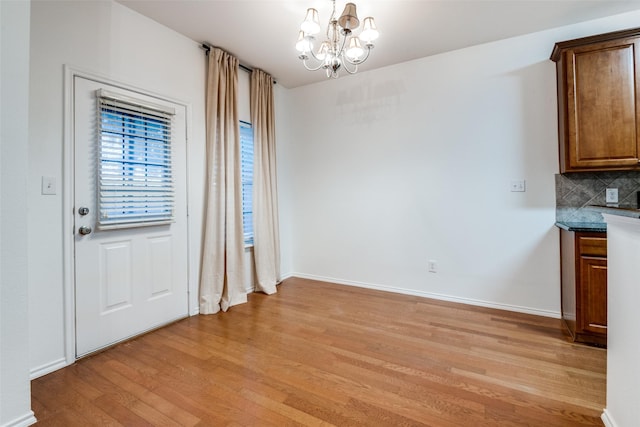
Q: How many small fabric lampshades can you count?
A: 6